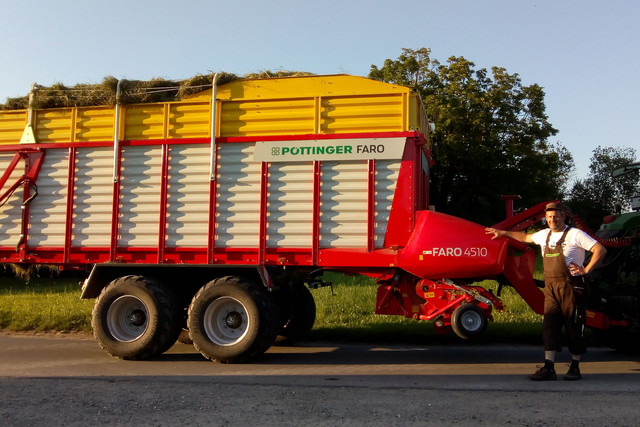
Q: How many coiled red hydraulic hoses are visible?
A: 1